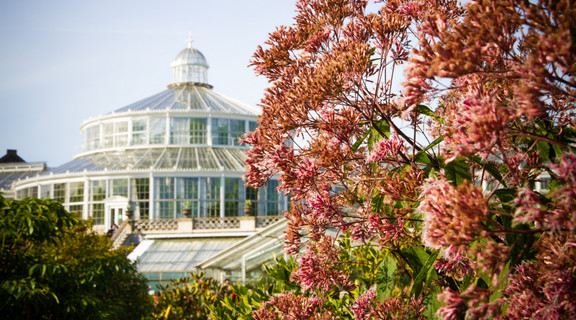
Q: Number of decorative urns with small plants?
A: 3